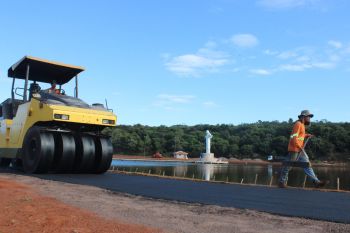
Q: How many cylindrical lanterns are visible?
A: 0